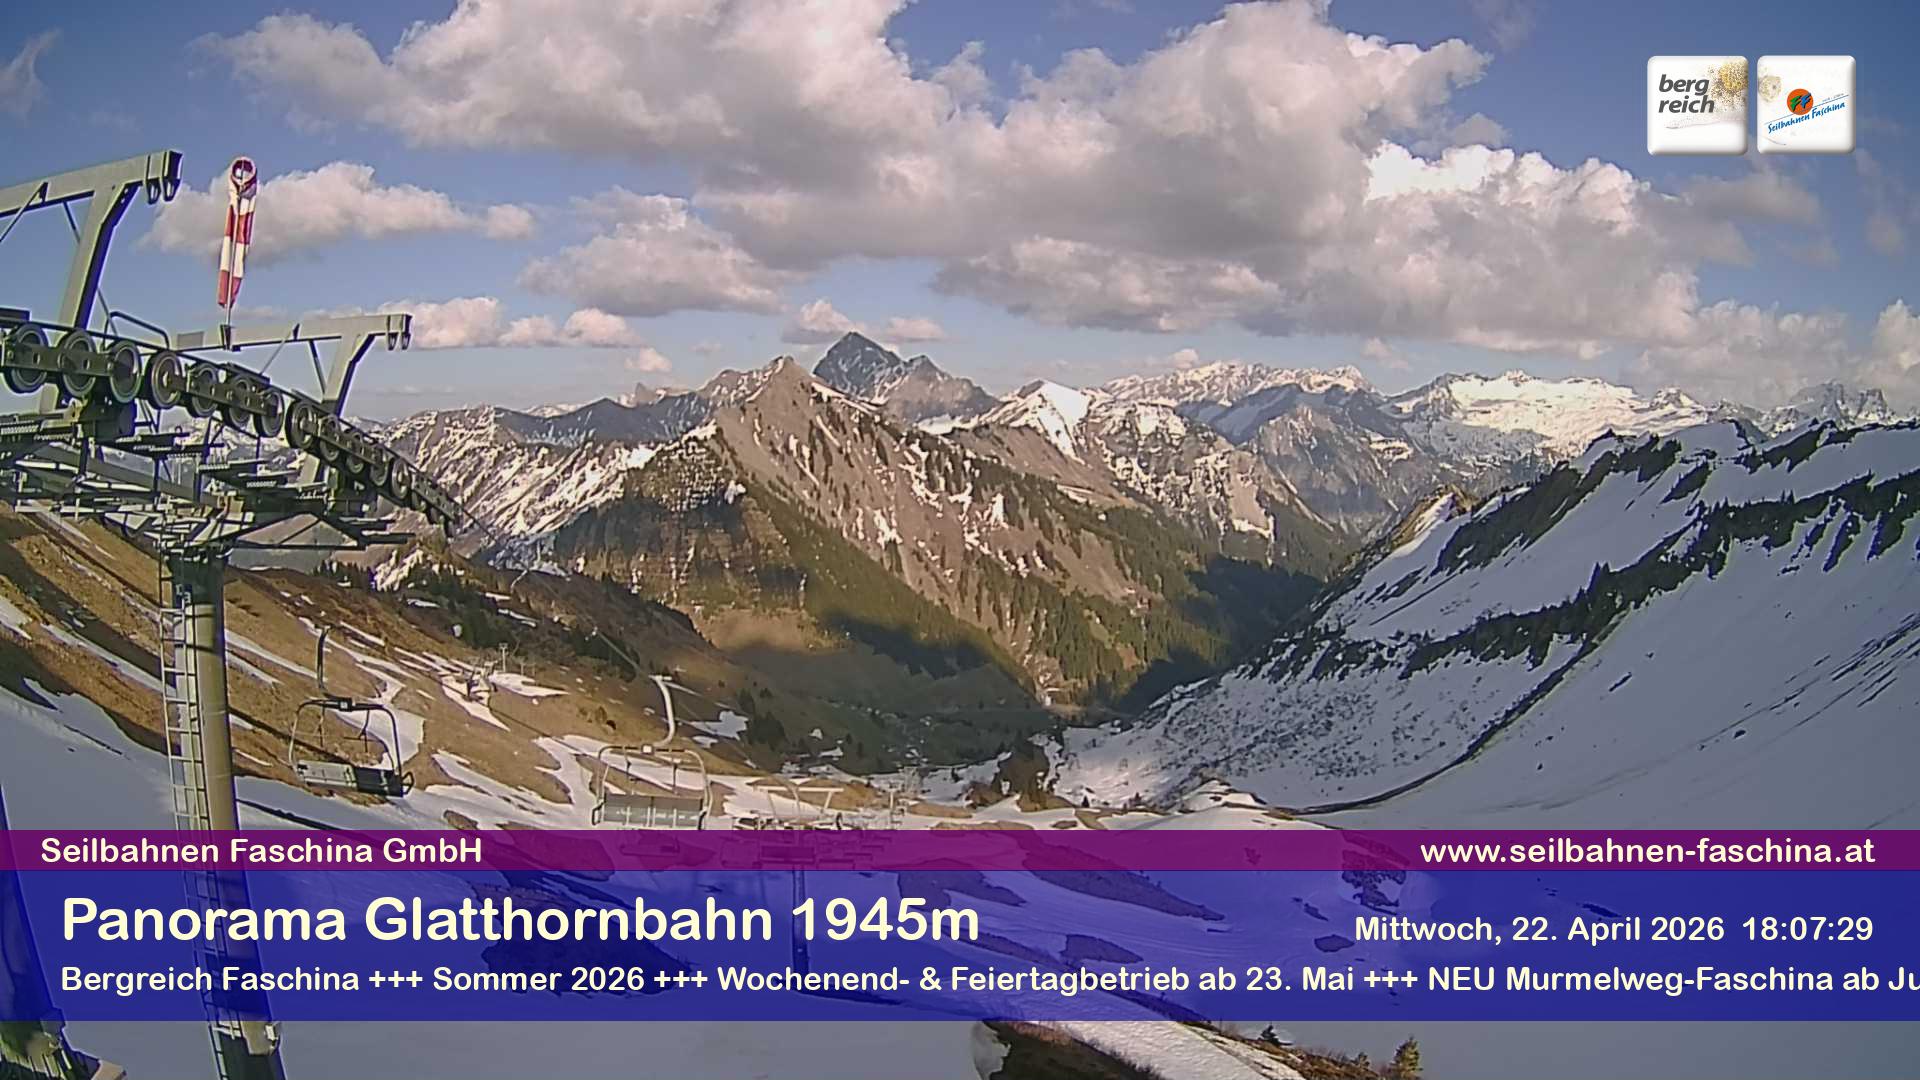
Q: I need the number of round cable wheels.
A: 15